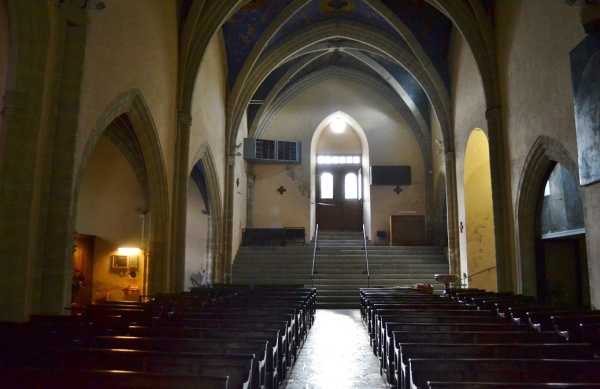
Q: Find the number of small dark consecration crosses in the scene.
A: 4